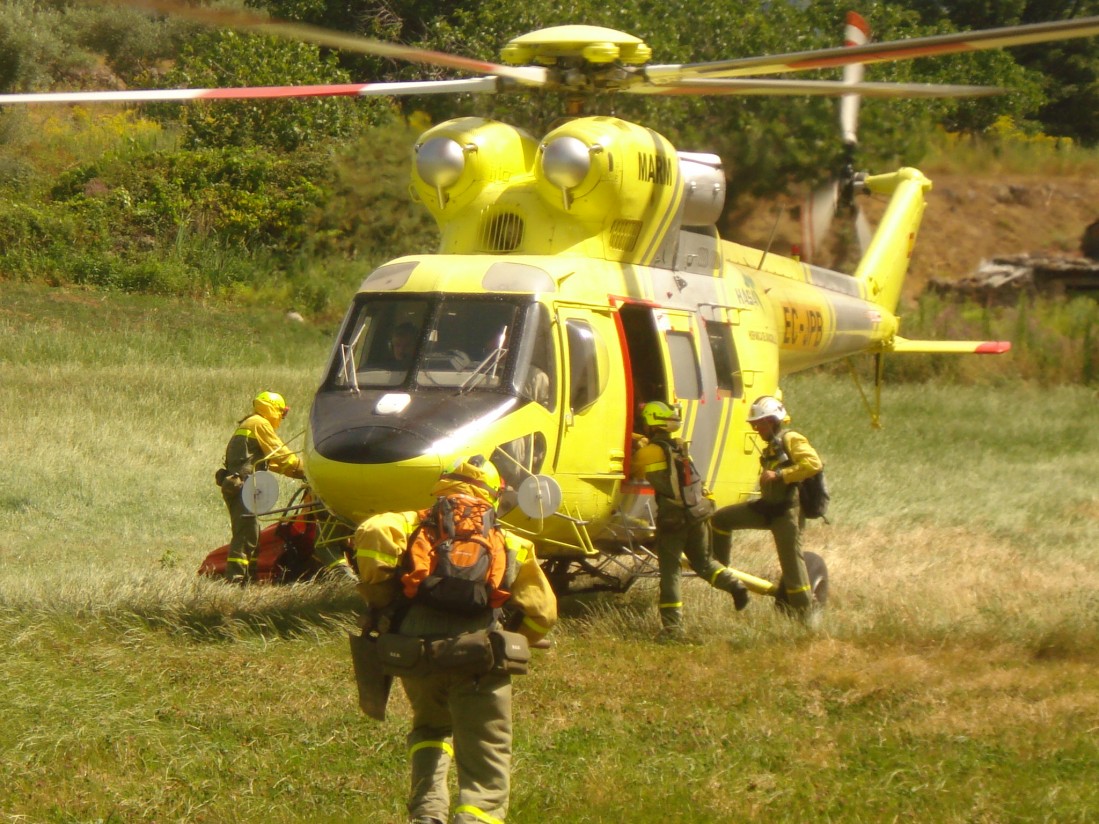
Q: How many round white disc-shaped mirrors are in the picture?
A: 2